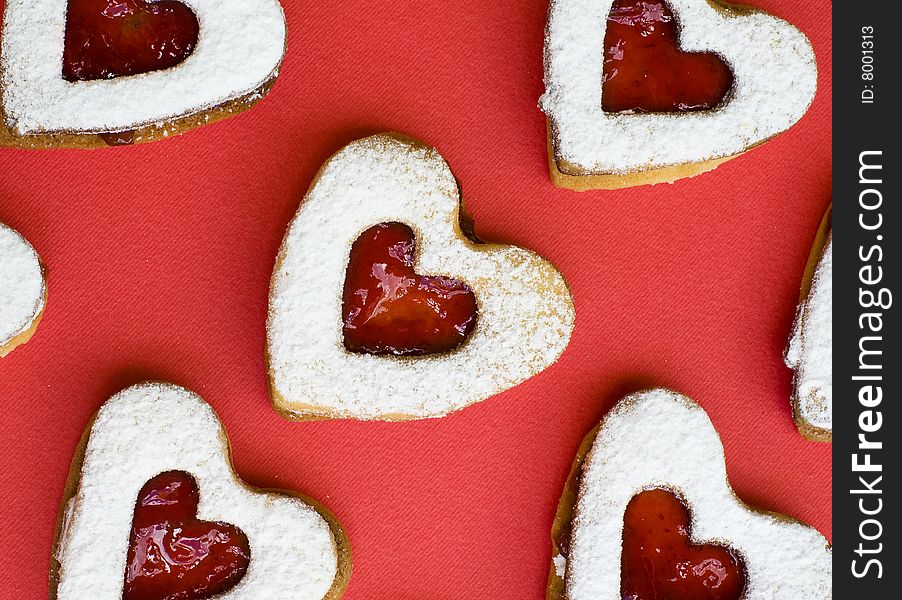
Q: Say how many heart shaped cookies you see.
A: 7